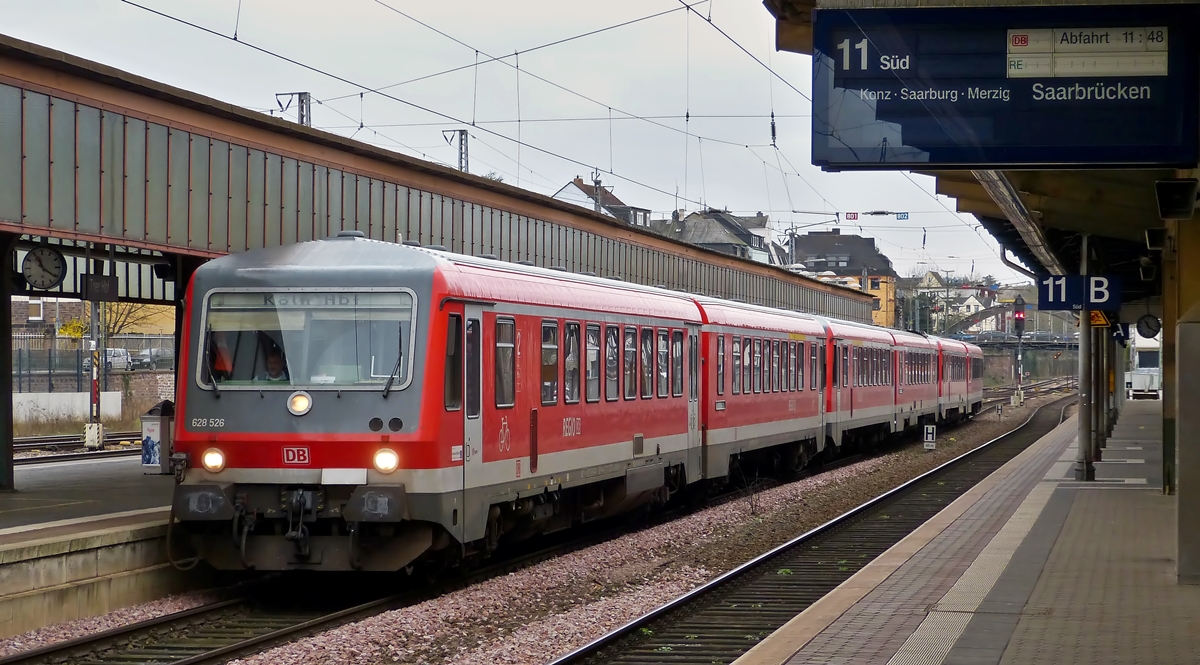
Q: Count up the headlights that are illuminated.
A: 3